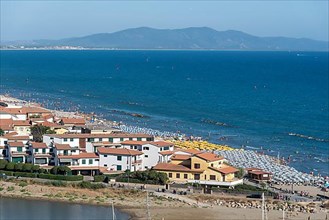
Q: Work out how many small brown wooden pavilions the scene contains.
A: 1